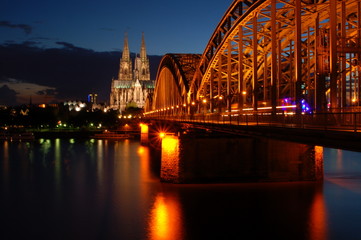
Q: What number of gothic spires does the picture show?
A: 2